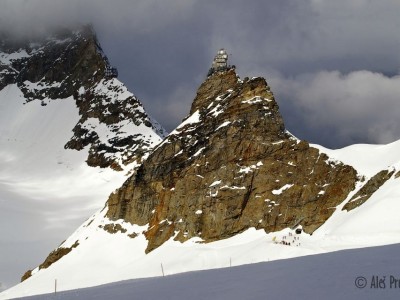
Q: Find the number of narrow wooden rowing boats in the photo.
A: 0